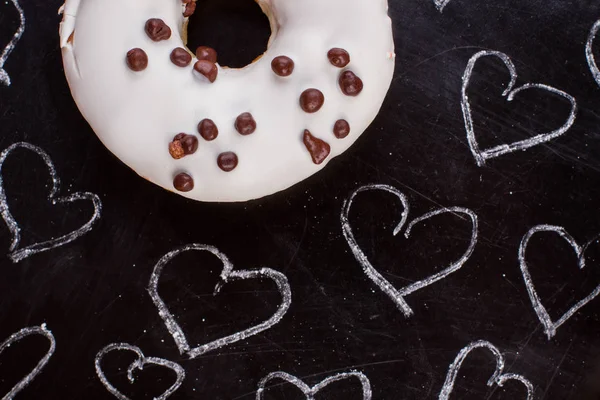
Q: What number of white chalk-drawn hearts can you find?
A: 12